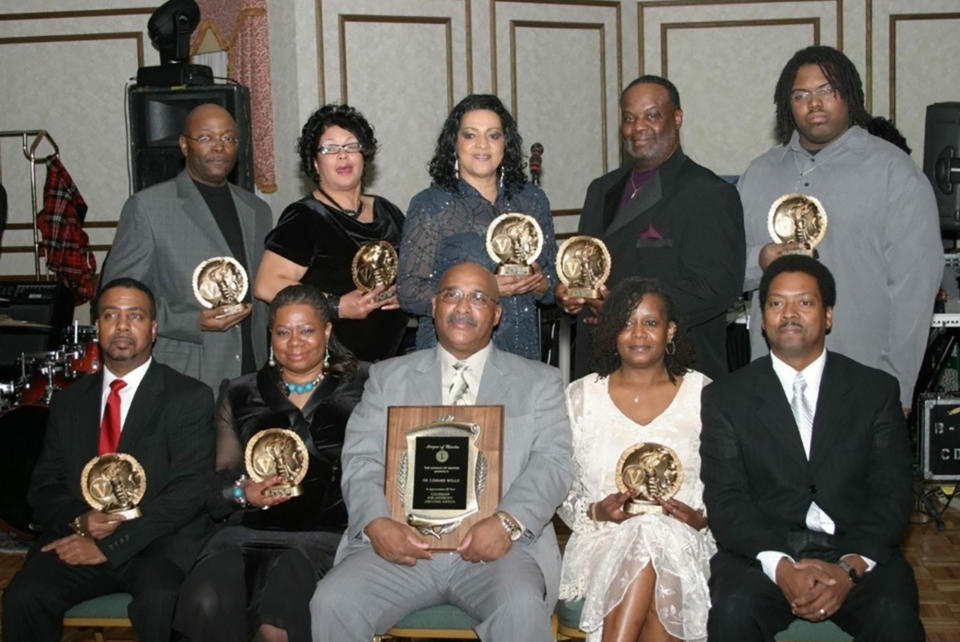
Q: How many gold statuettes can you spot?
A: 8